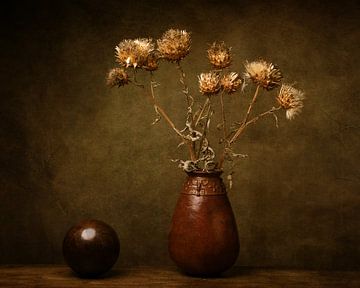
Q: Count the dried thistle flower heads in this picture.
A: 9